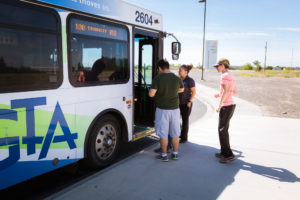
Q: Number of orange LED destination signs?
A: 1